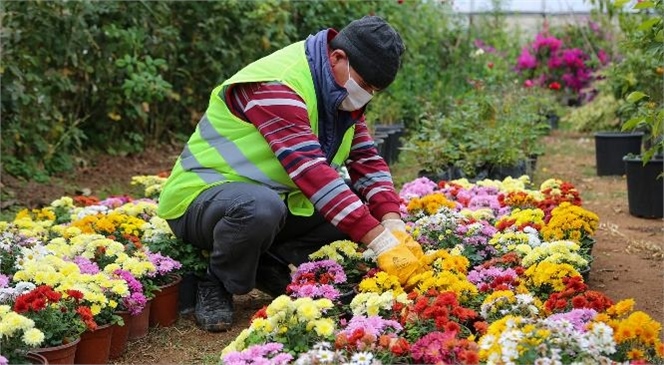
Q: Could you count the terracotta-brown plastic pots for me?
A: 6